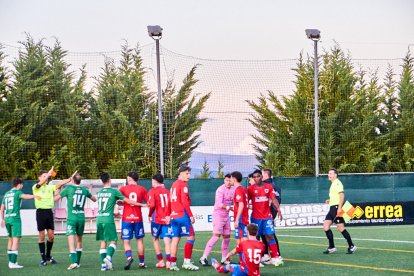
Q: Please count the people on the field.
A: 14